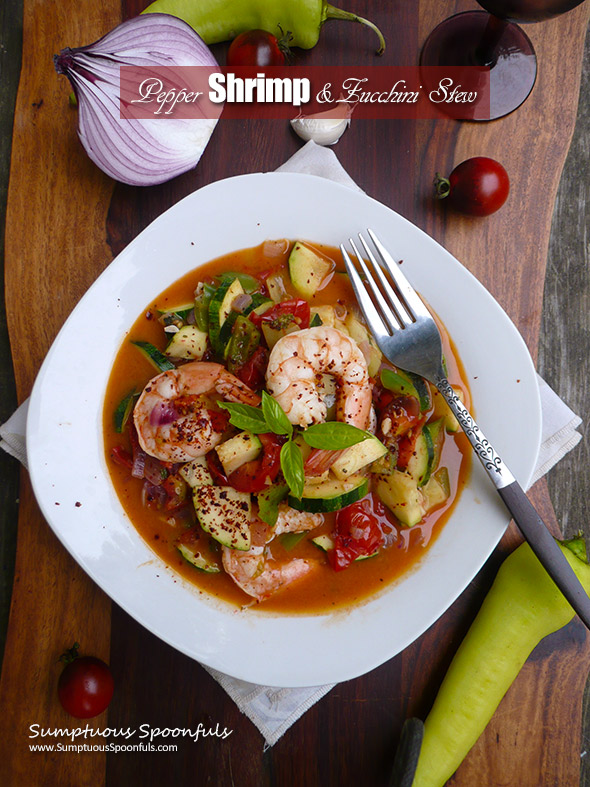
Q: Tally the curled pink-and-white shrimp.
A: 3